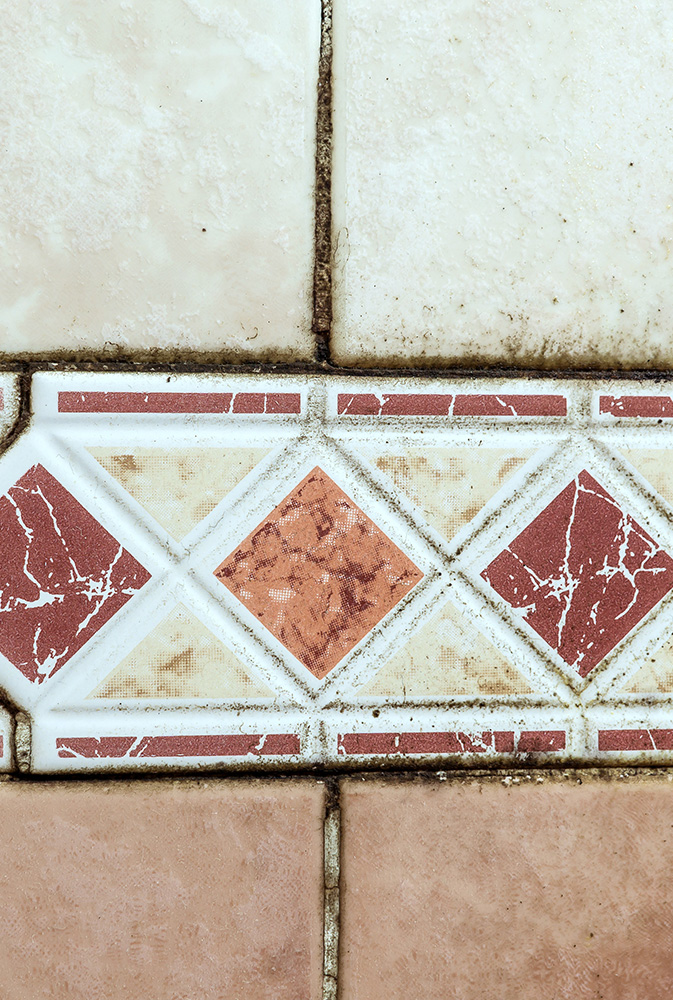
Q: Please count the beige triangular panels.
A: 6